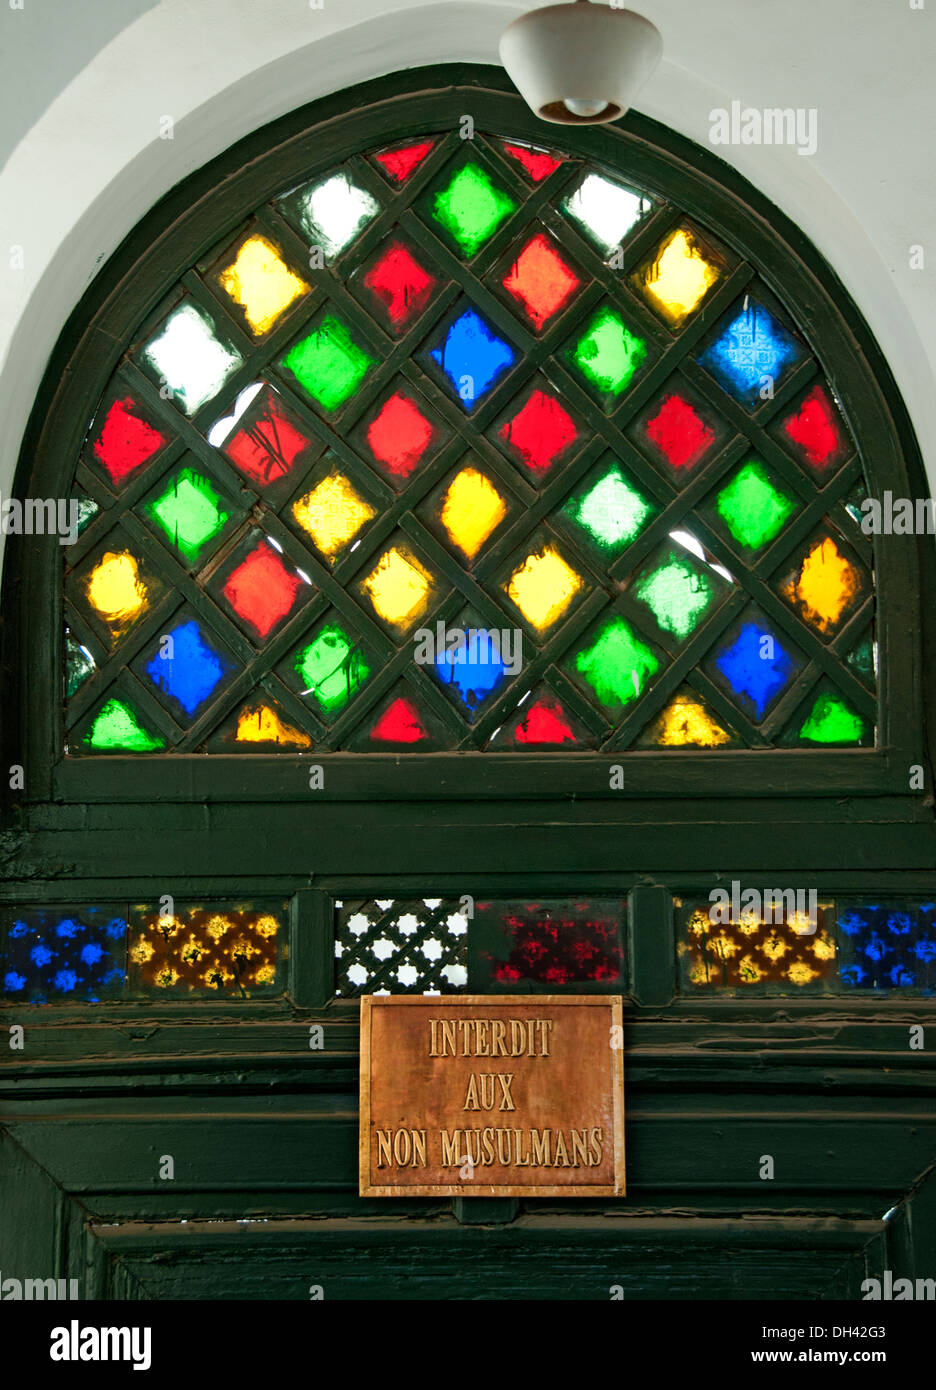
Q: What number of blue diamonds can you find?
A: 5